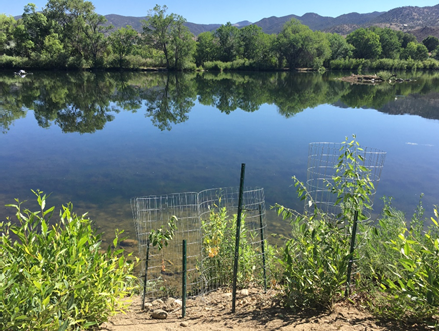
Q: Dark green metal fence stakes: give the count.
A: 5